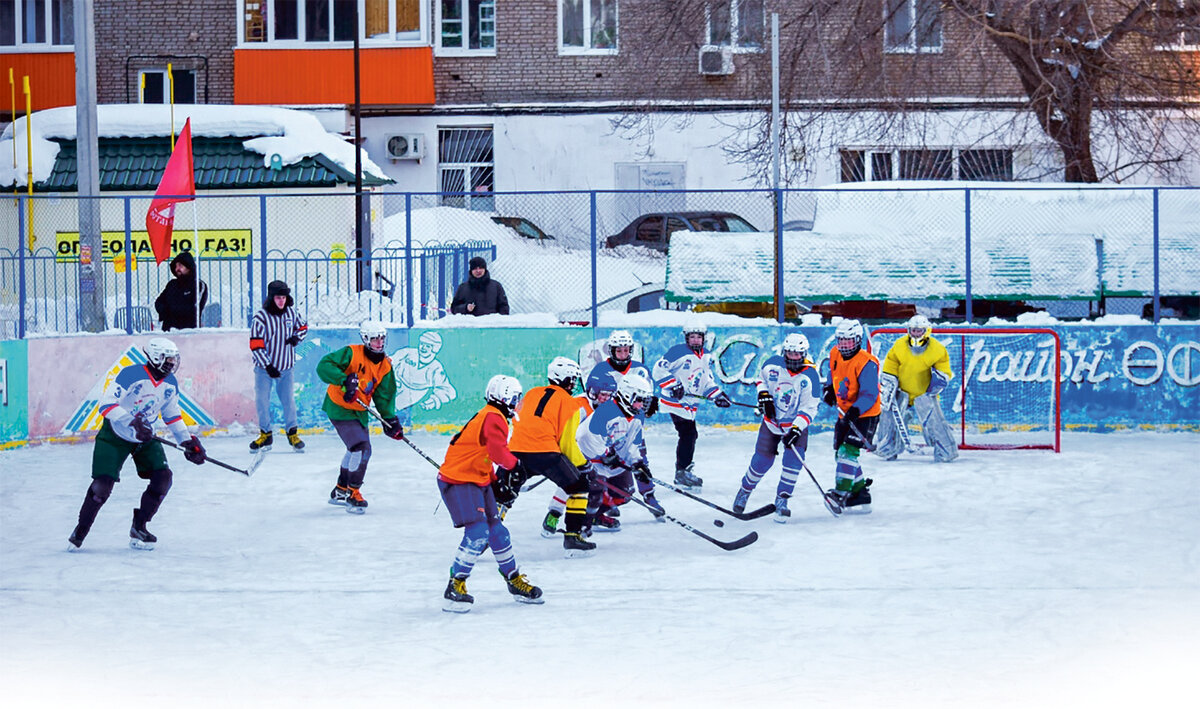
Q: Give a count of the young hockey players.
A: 11